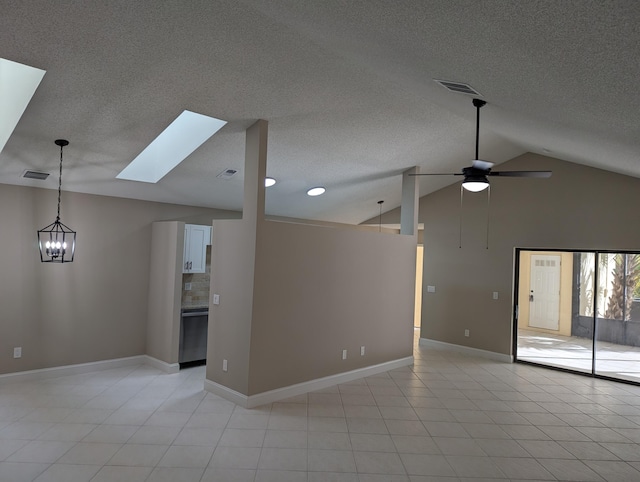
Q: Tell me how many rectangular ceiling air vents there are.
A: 3